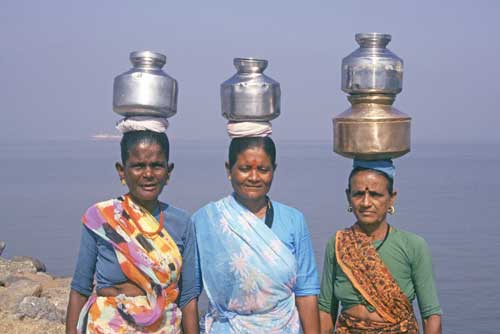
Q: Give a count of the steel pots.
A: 3